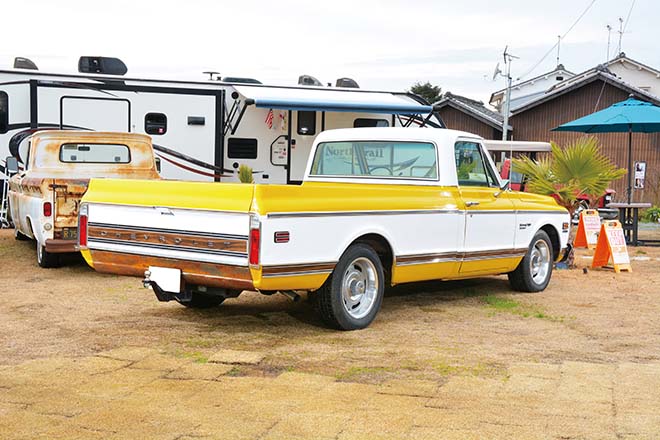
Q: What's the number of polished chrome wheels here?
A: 2